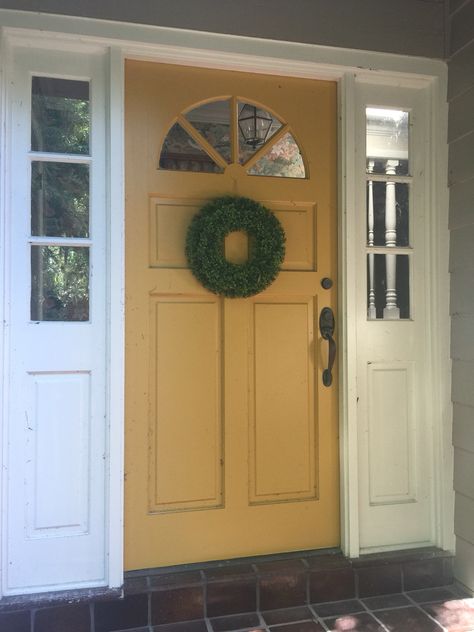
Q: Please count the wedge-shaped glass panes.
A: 4